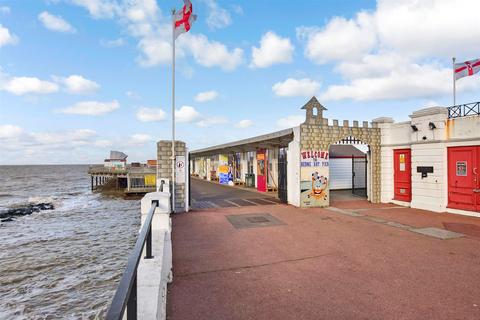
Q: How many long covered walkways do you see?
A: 1